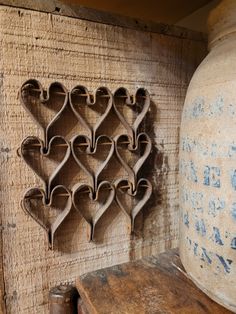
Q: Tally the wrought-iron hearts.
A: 9